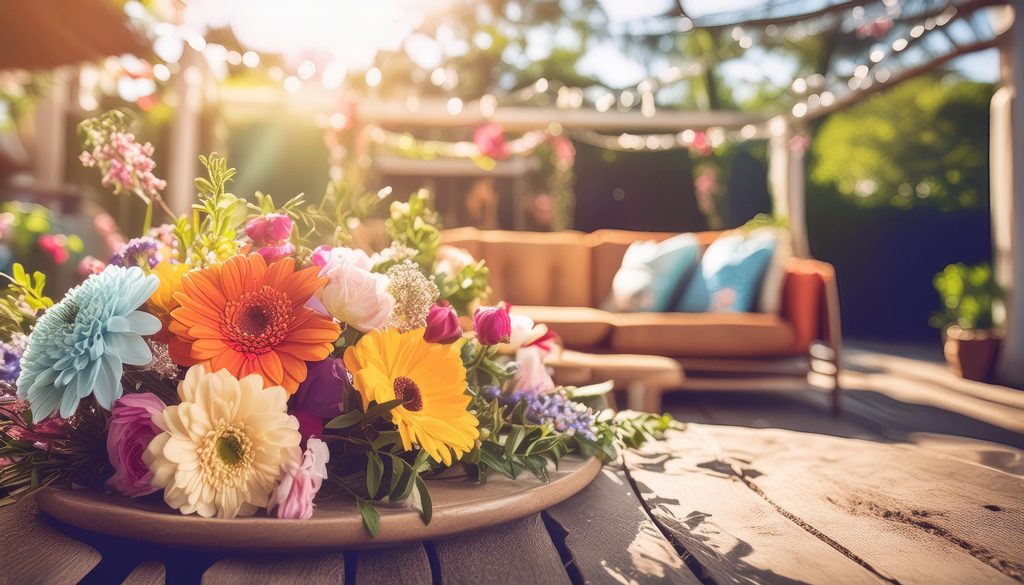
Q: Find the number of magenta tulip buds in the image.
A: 2